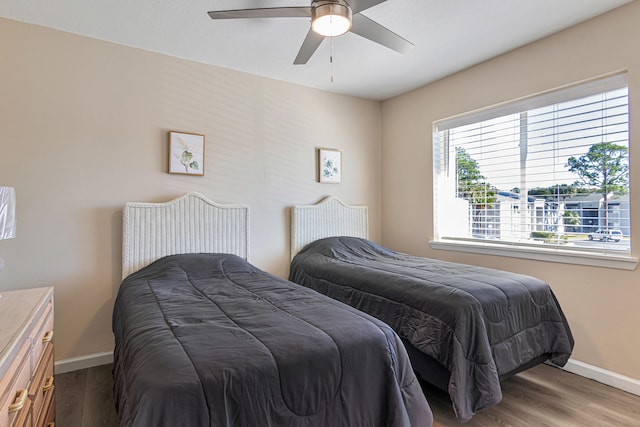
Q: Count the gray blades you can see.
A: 4